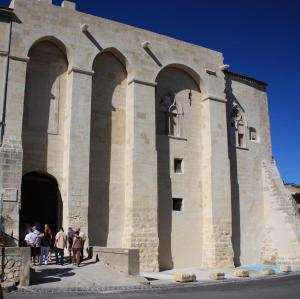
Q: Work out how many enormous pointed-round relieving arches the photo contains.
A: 3